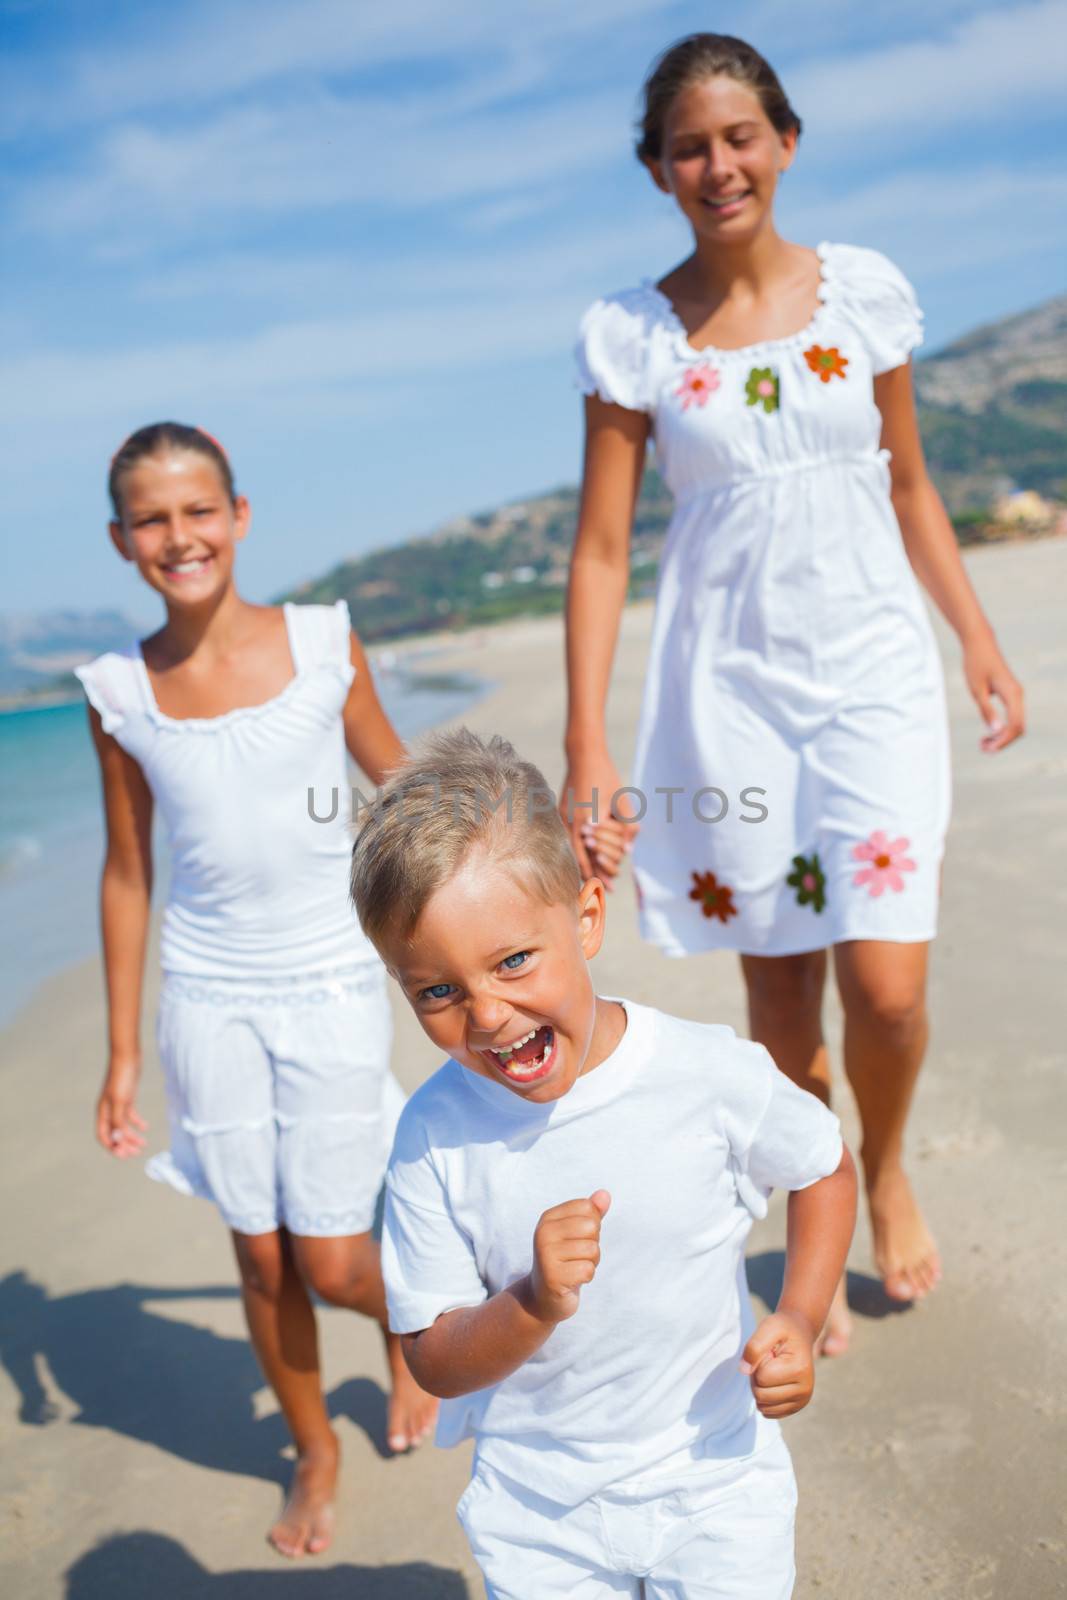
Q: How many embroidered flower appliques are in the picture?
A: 6